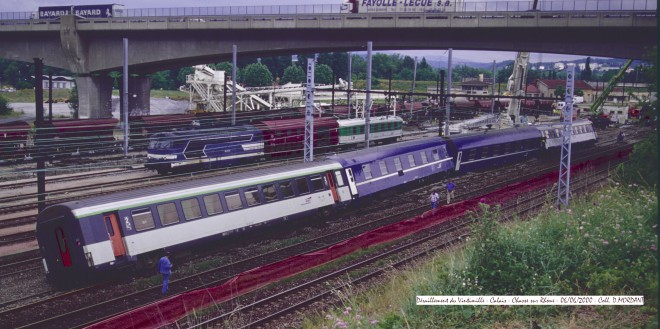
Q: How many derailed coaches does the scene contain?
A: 4